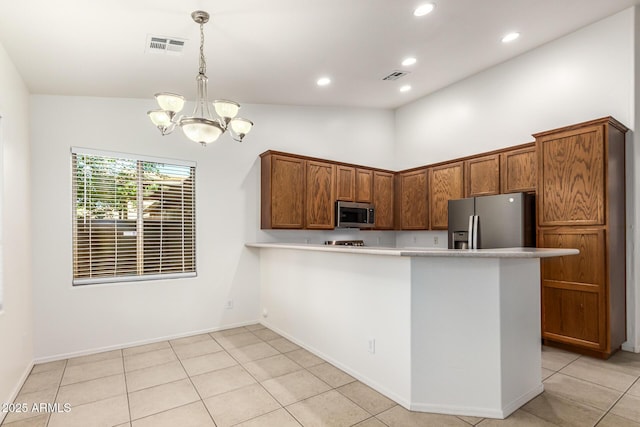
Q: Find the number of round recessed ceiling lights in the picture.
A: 5